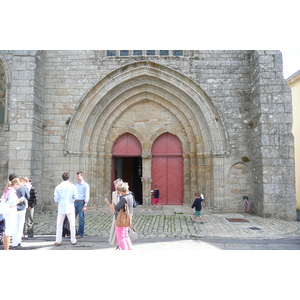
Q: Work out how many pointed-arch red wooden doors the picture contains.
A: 2